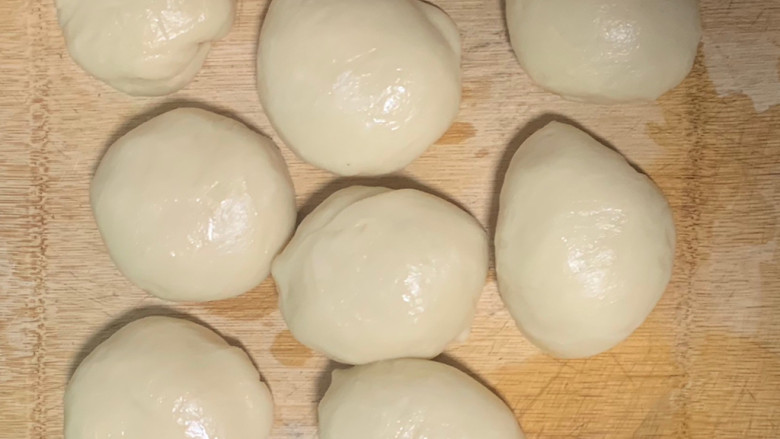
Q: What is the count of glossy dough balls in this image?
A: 8